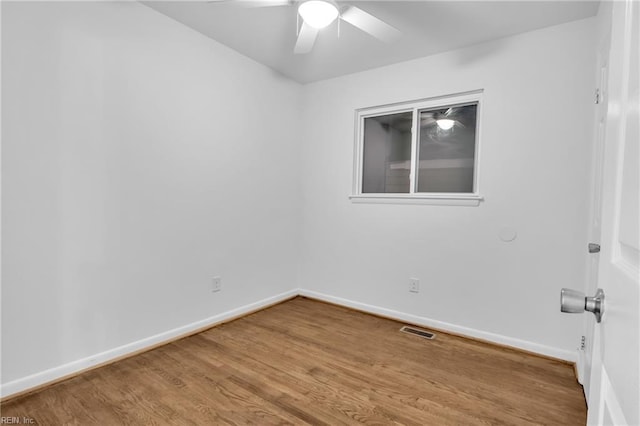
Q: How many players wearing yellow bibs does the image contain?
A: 0